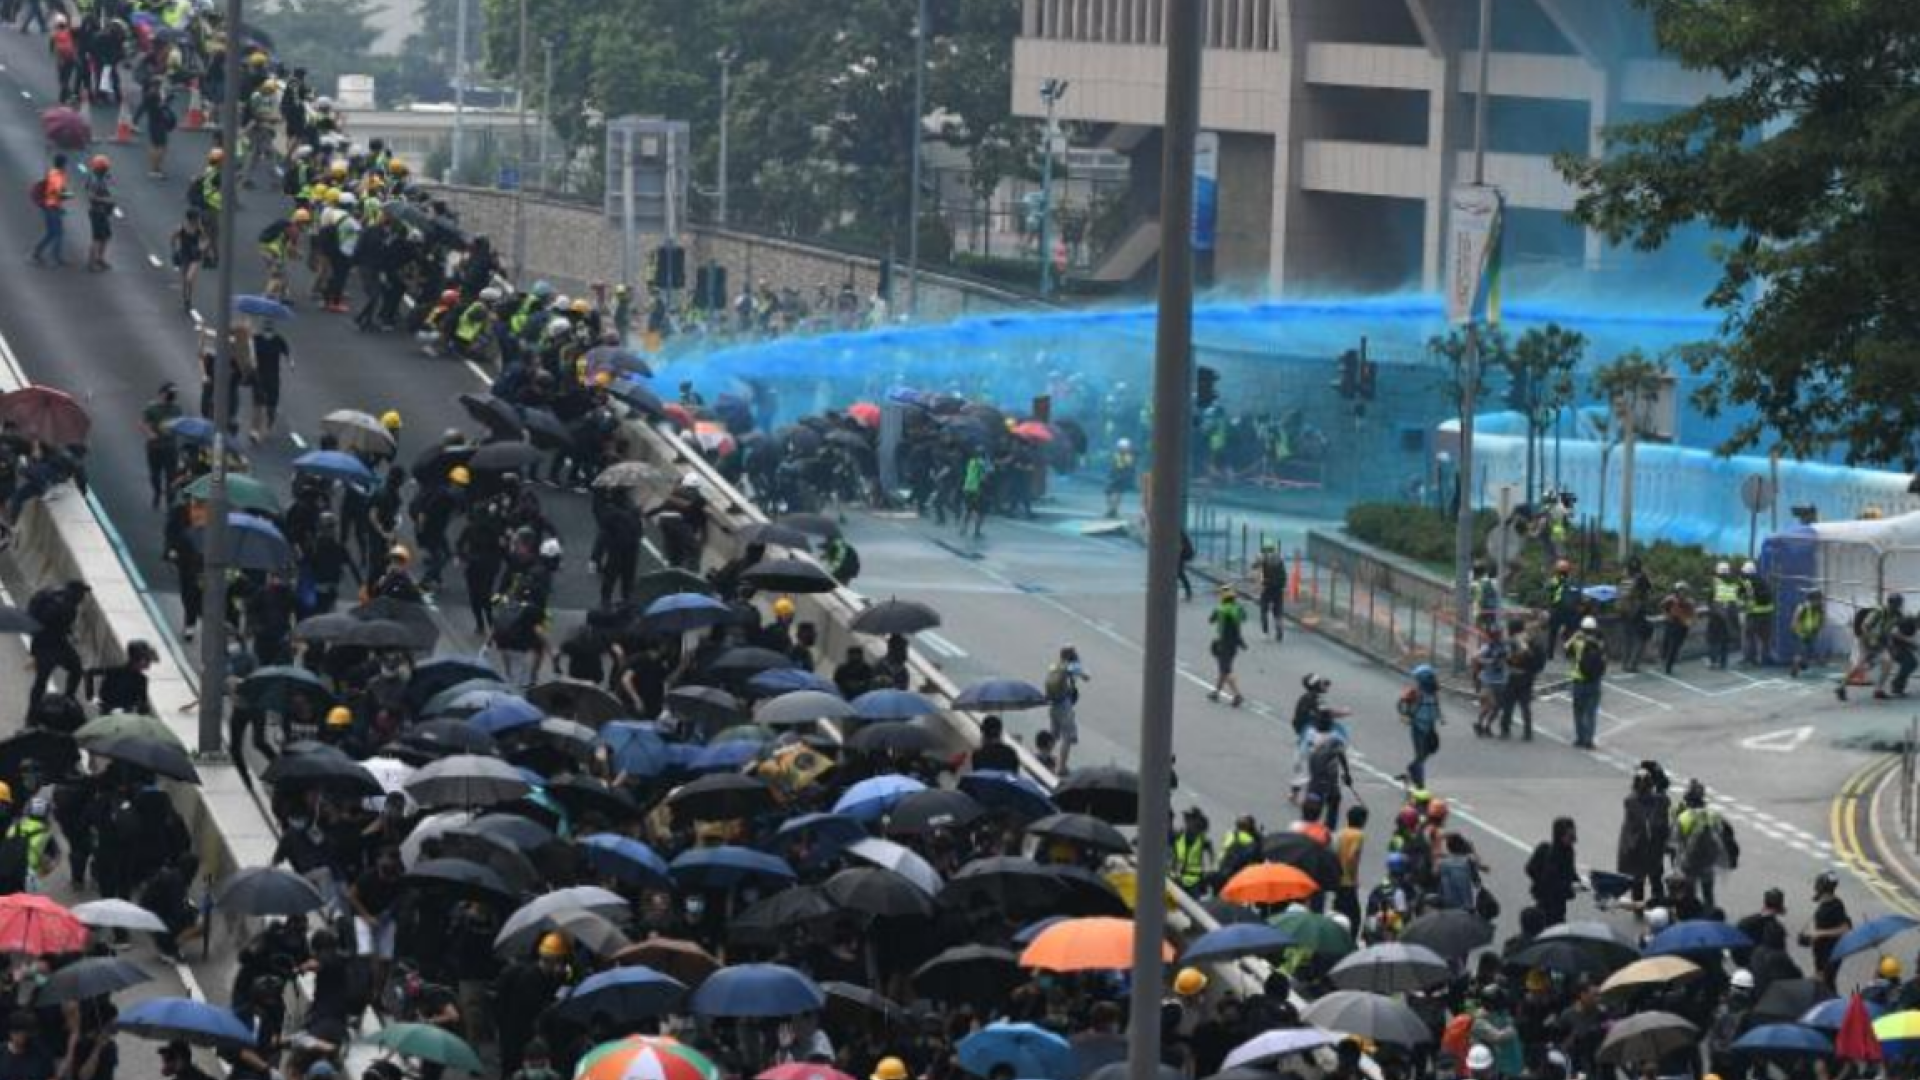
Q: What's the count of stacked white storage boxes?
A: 0